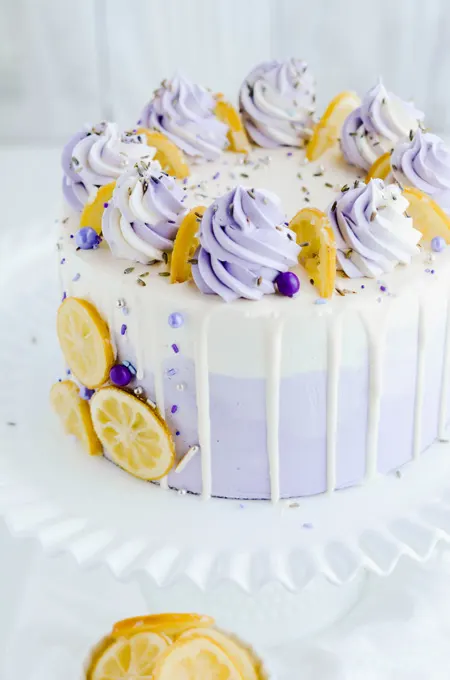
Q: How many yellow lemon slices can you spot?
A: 15